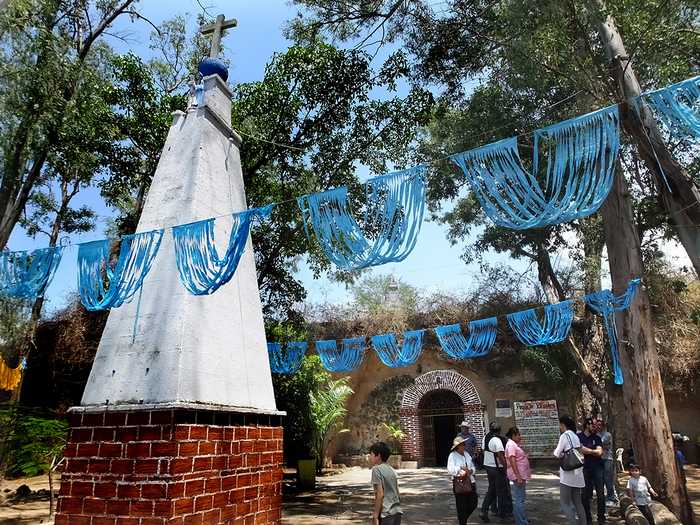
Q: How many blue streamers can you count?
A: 12